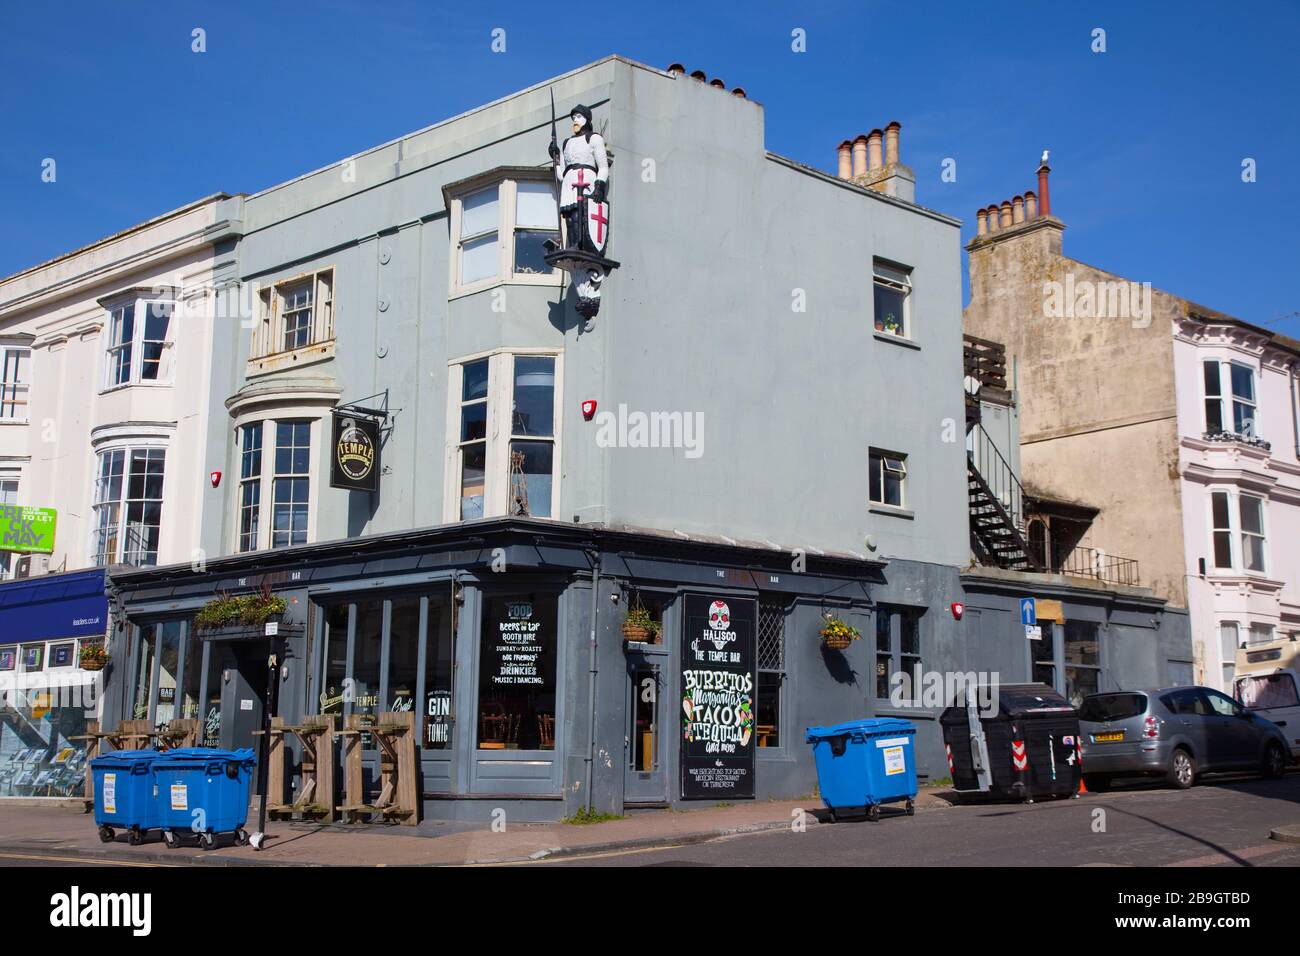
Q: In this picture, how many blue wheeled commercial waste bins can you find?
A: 3